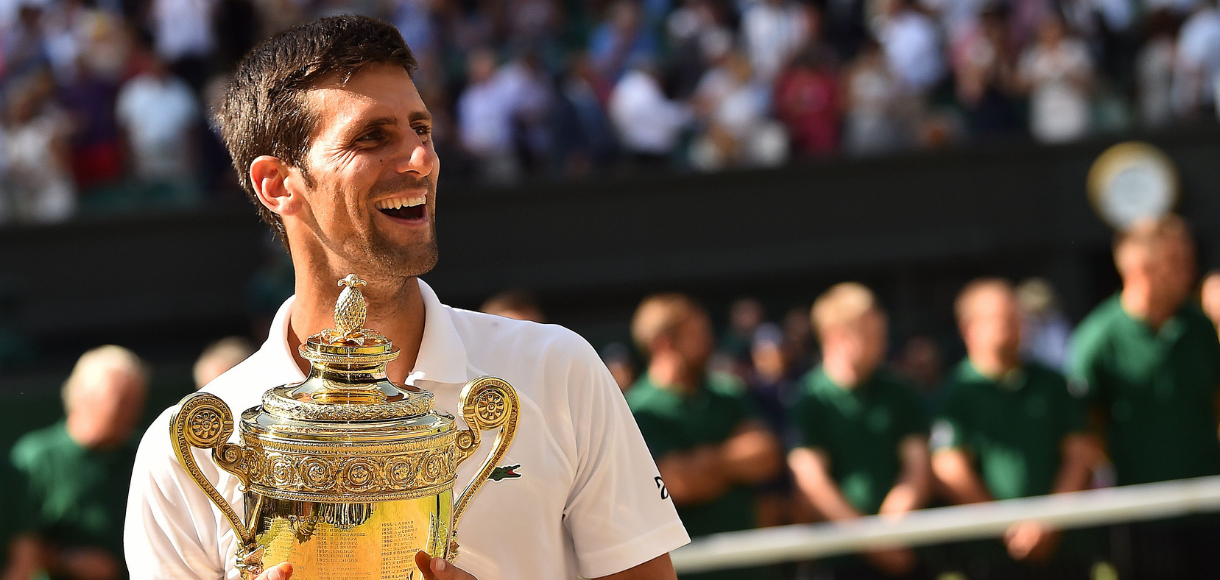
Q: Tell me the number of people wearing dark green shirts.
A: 5